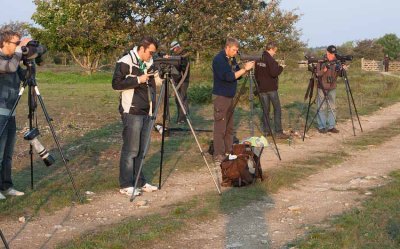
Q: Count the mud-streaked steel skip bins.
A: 0